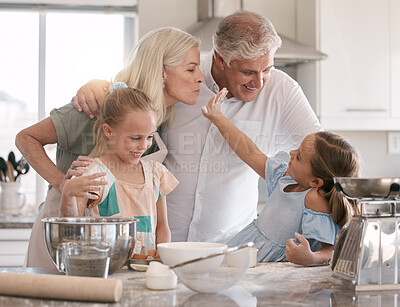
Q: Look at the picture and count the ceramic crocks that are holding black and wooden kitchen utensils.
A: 1